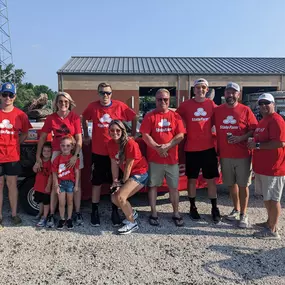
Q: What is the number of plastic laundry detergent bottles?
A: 0